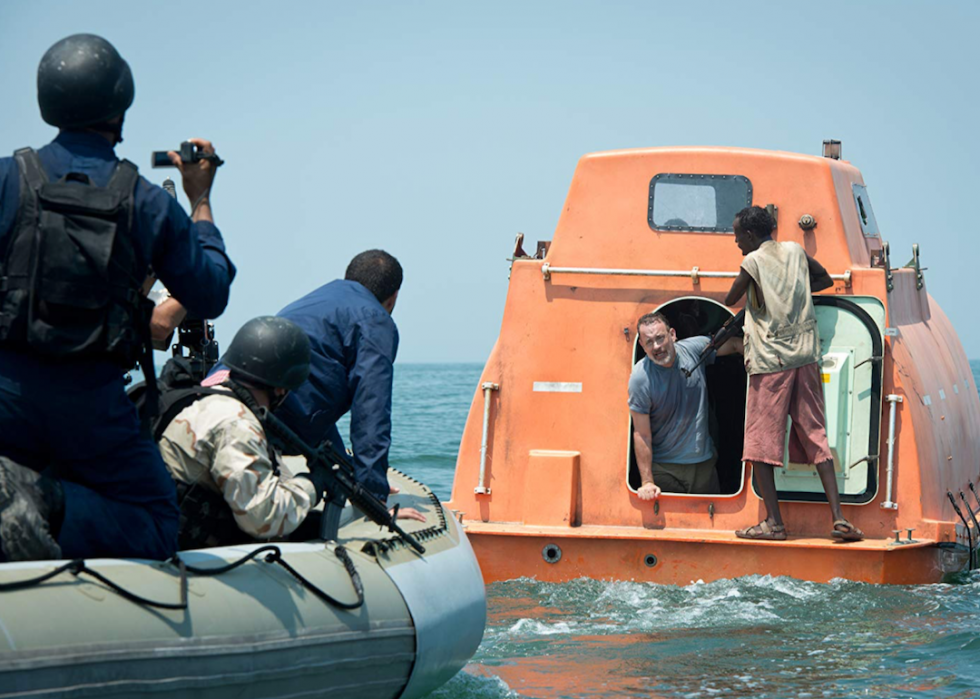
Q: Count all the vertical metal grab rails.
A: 2